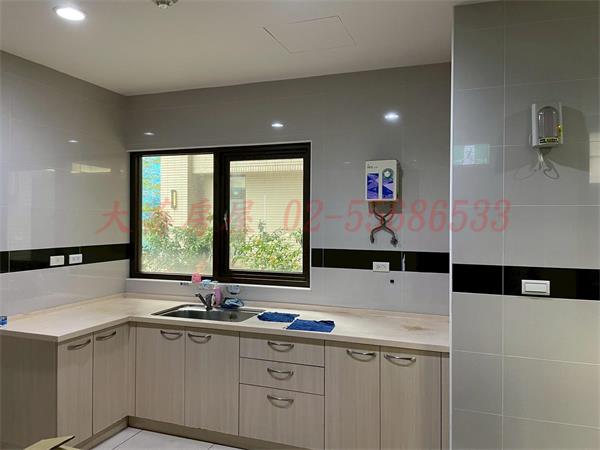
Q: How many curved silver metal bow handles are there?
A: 9